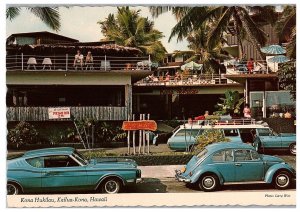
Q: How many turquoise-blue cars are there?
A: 3